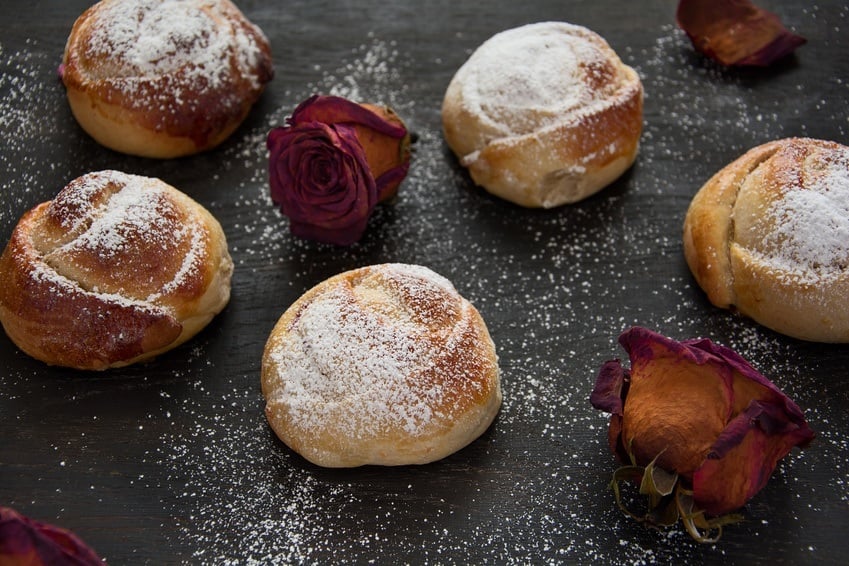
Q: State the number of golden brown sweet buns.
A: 5